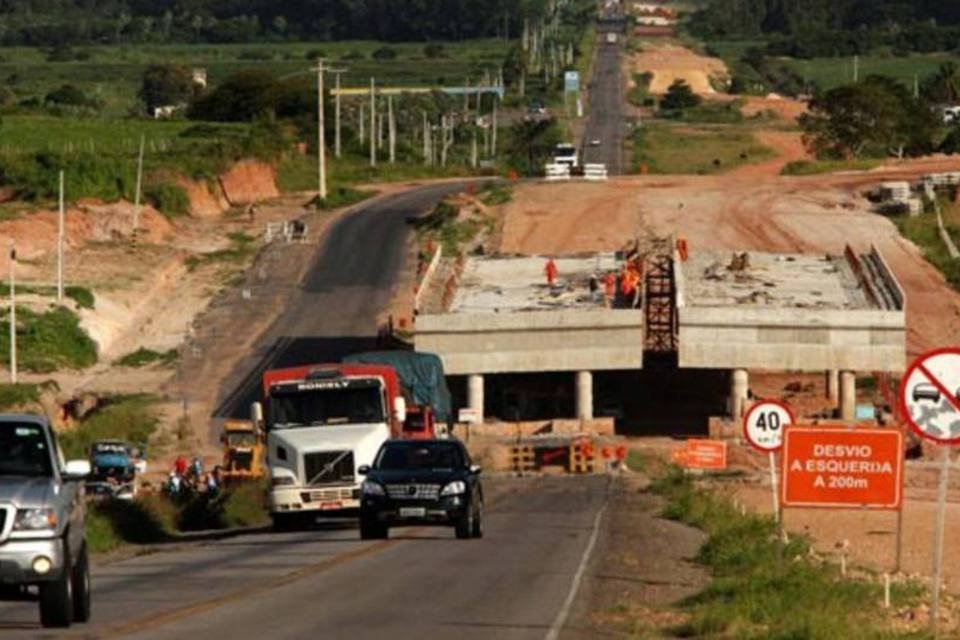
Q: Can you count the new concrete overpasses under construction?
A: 2